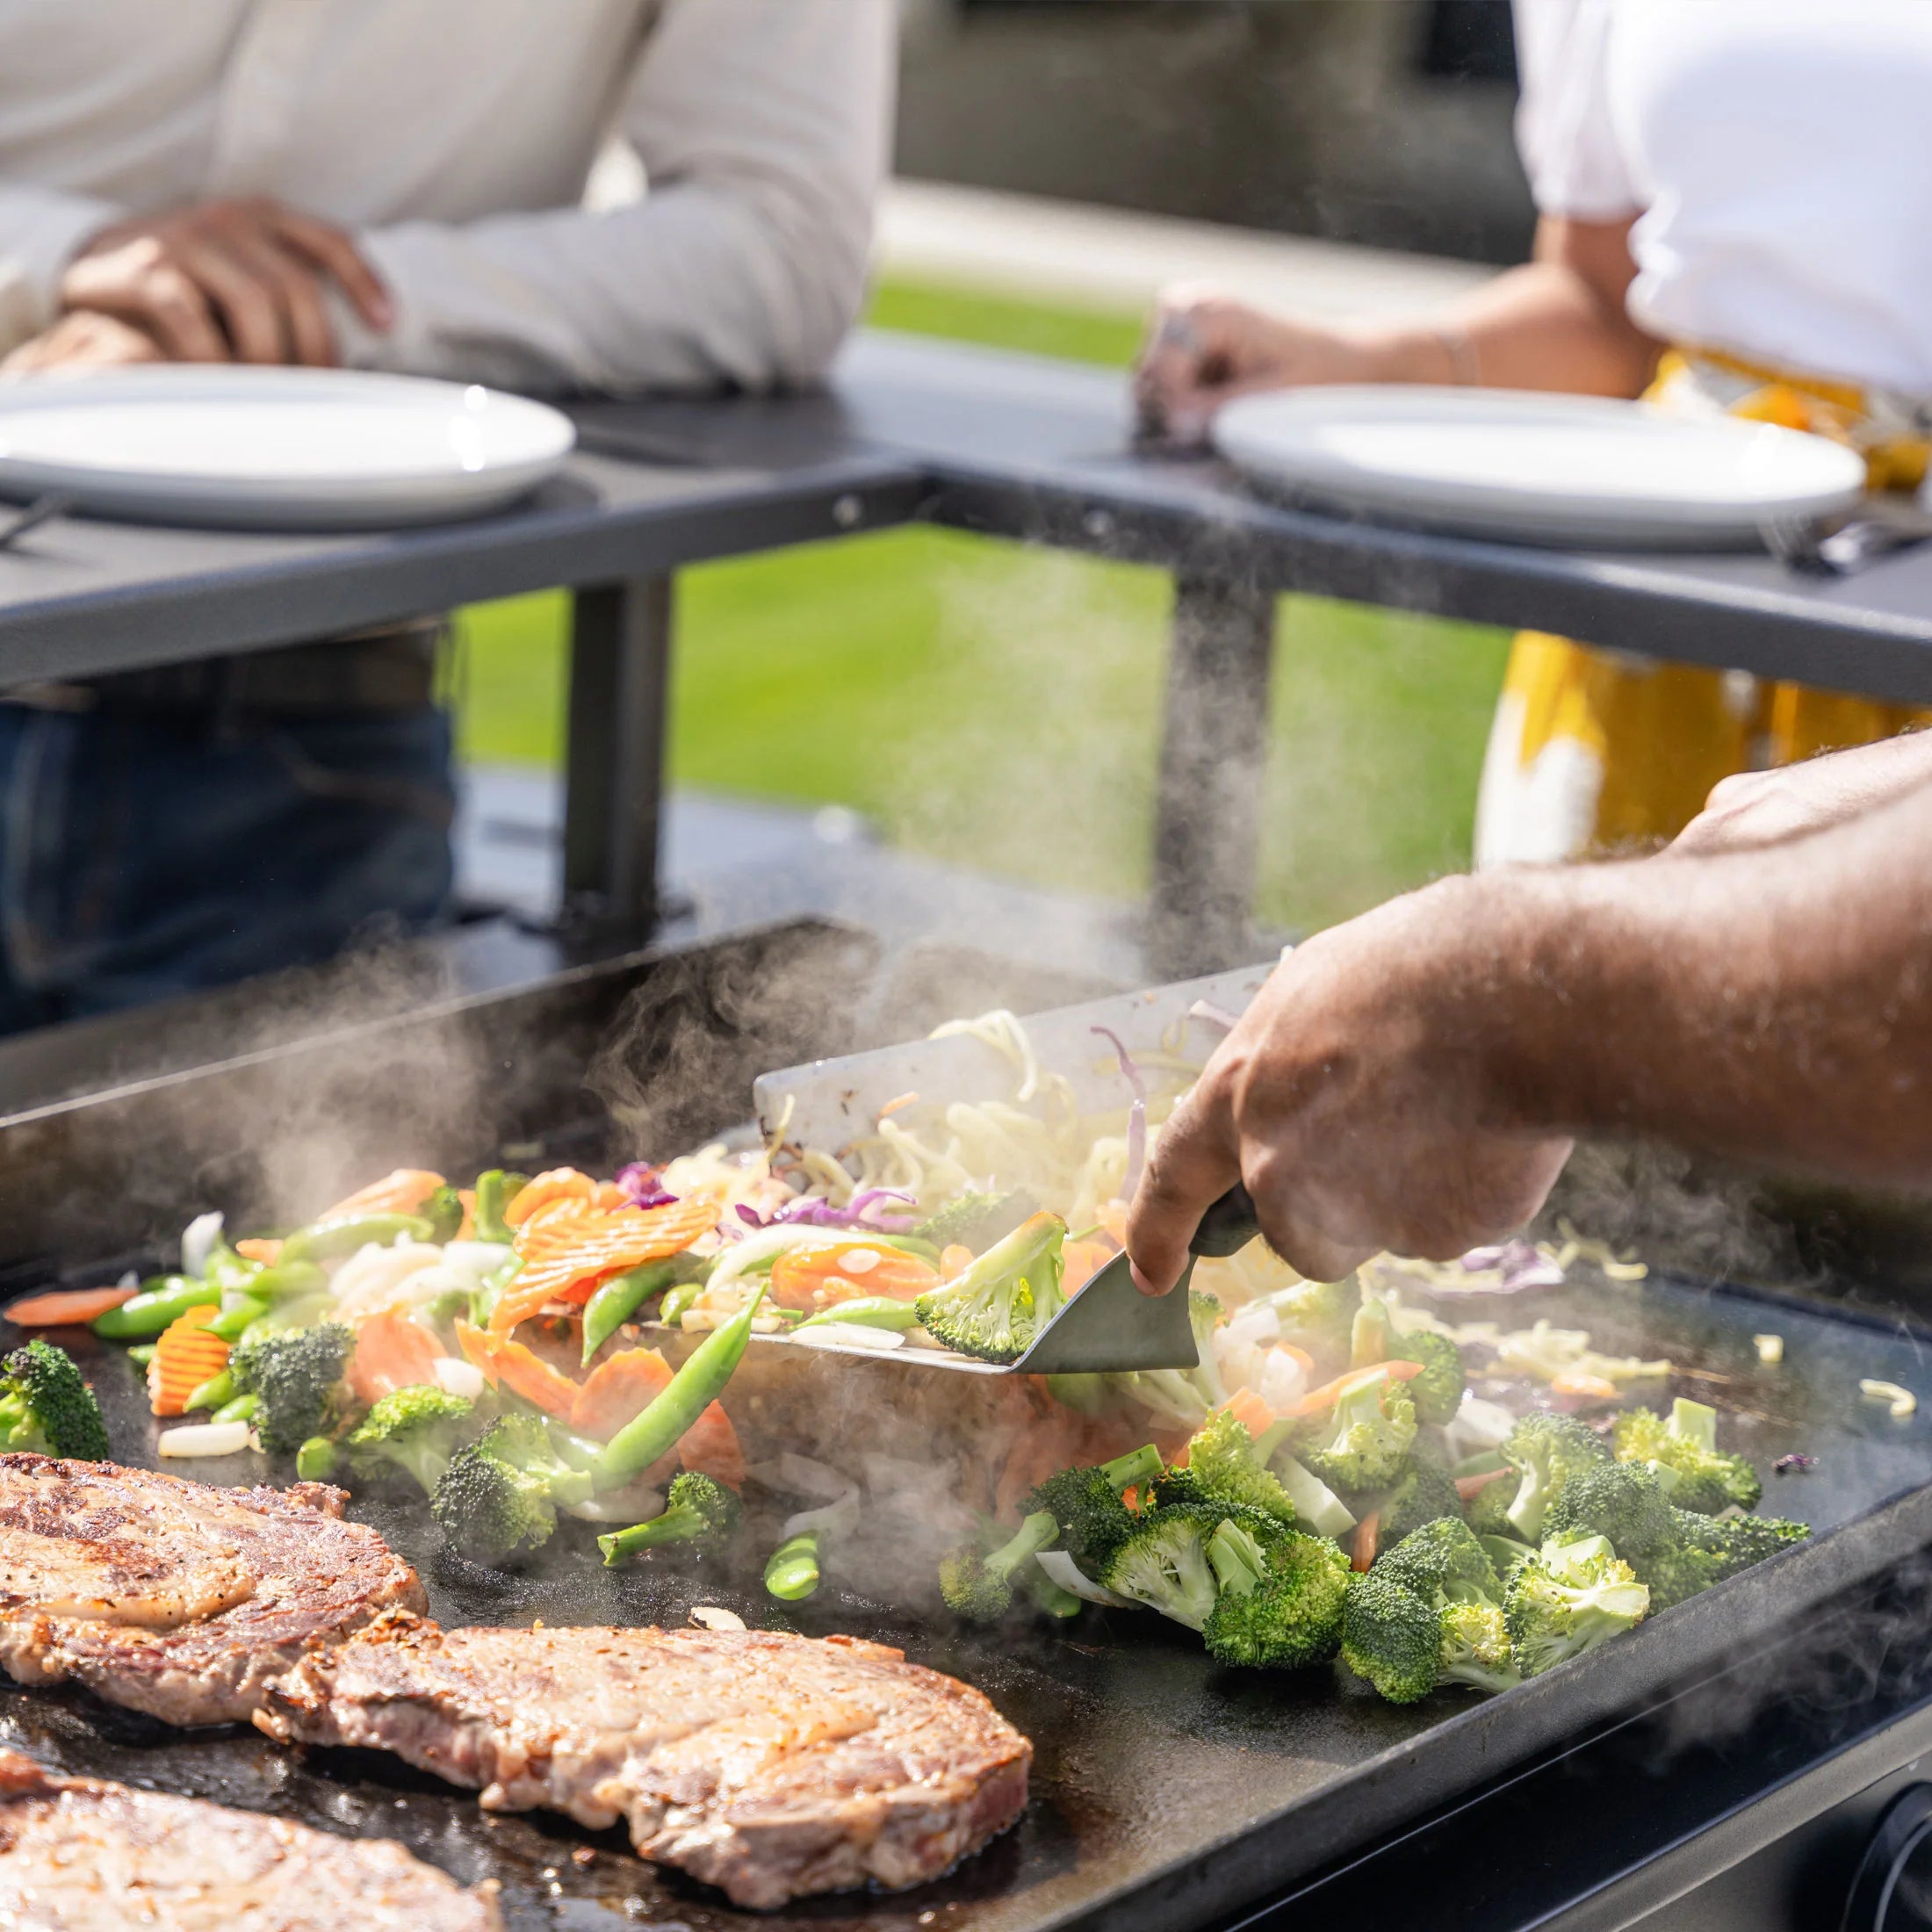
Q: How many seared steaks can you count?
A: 3